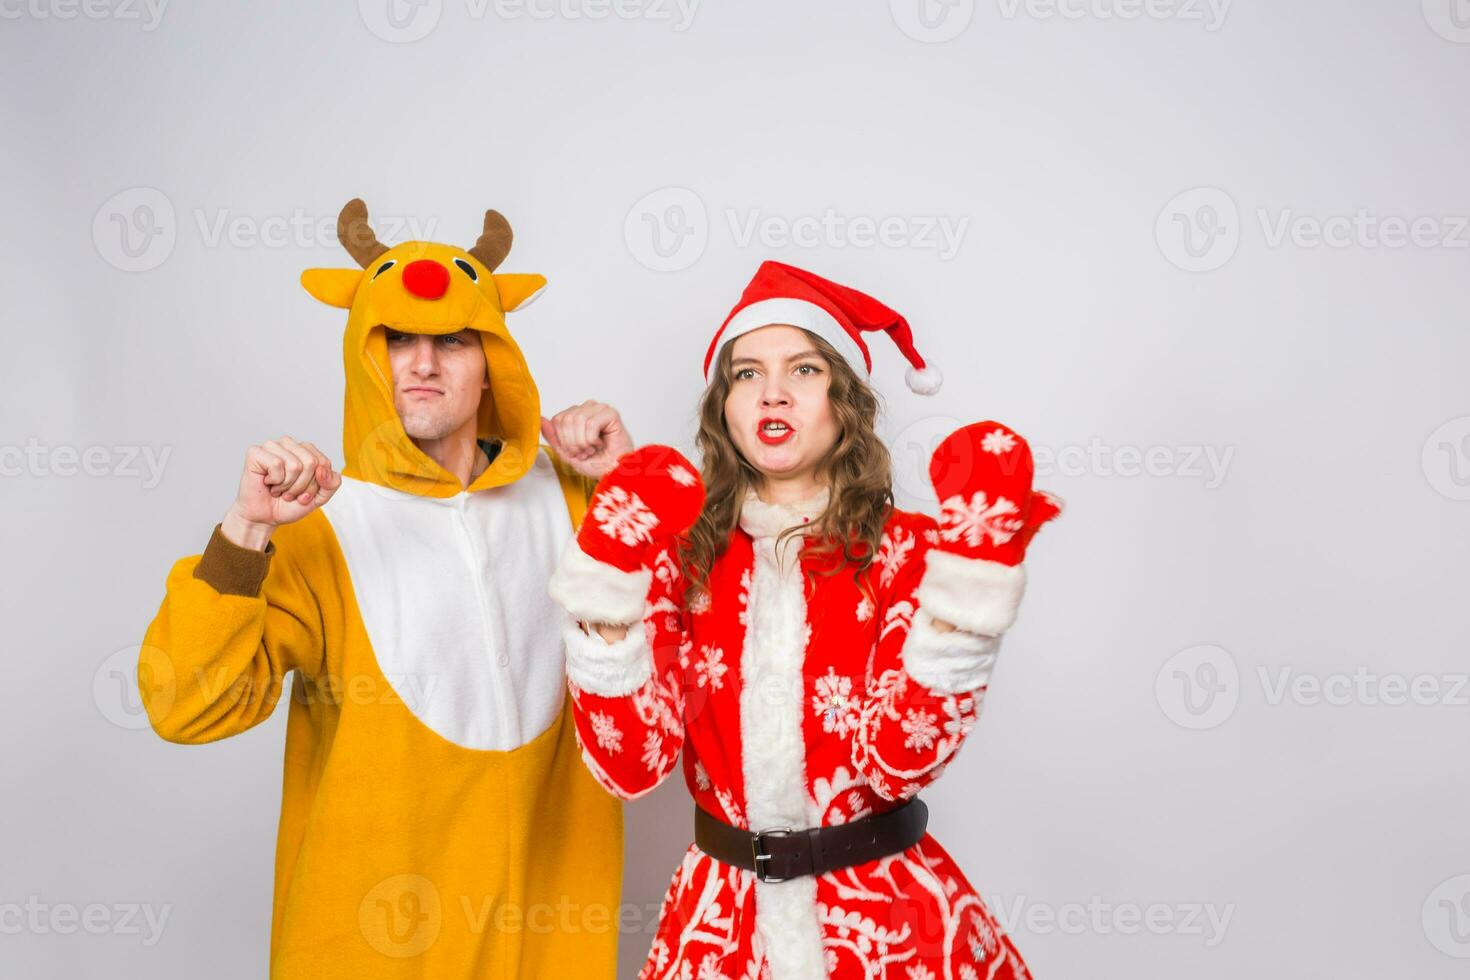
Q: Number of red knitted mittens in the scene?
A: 2